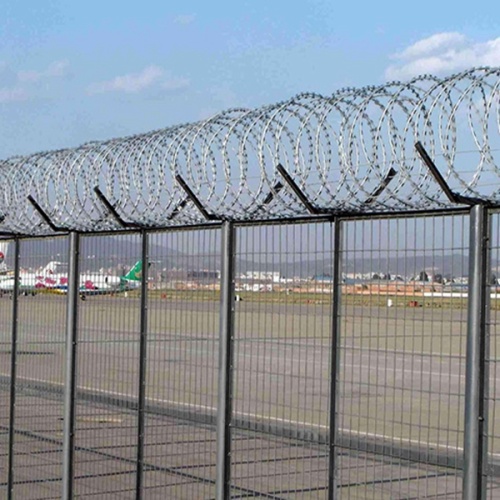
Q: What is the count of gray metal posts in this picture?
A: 6